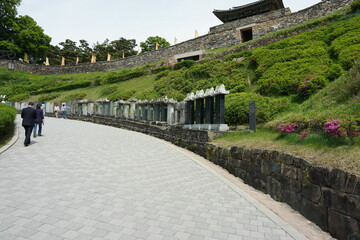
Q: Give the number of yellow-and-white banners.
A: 11